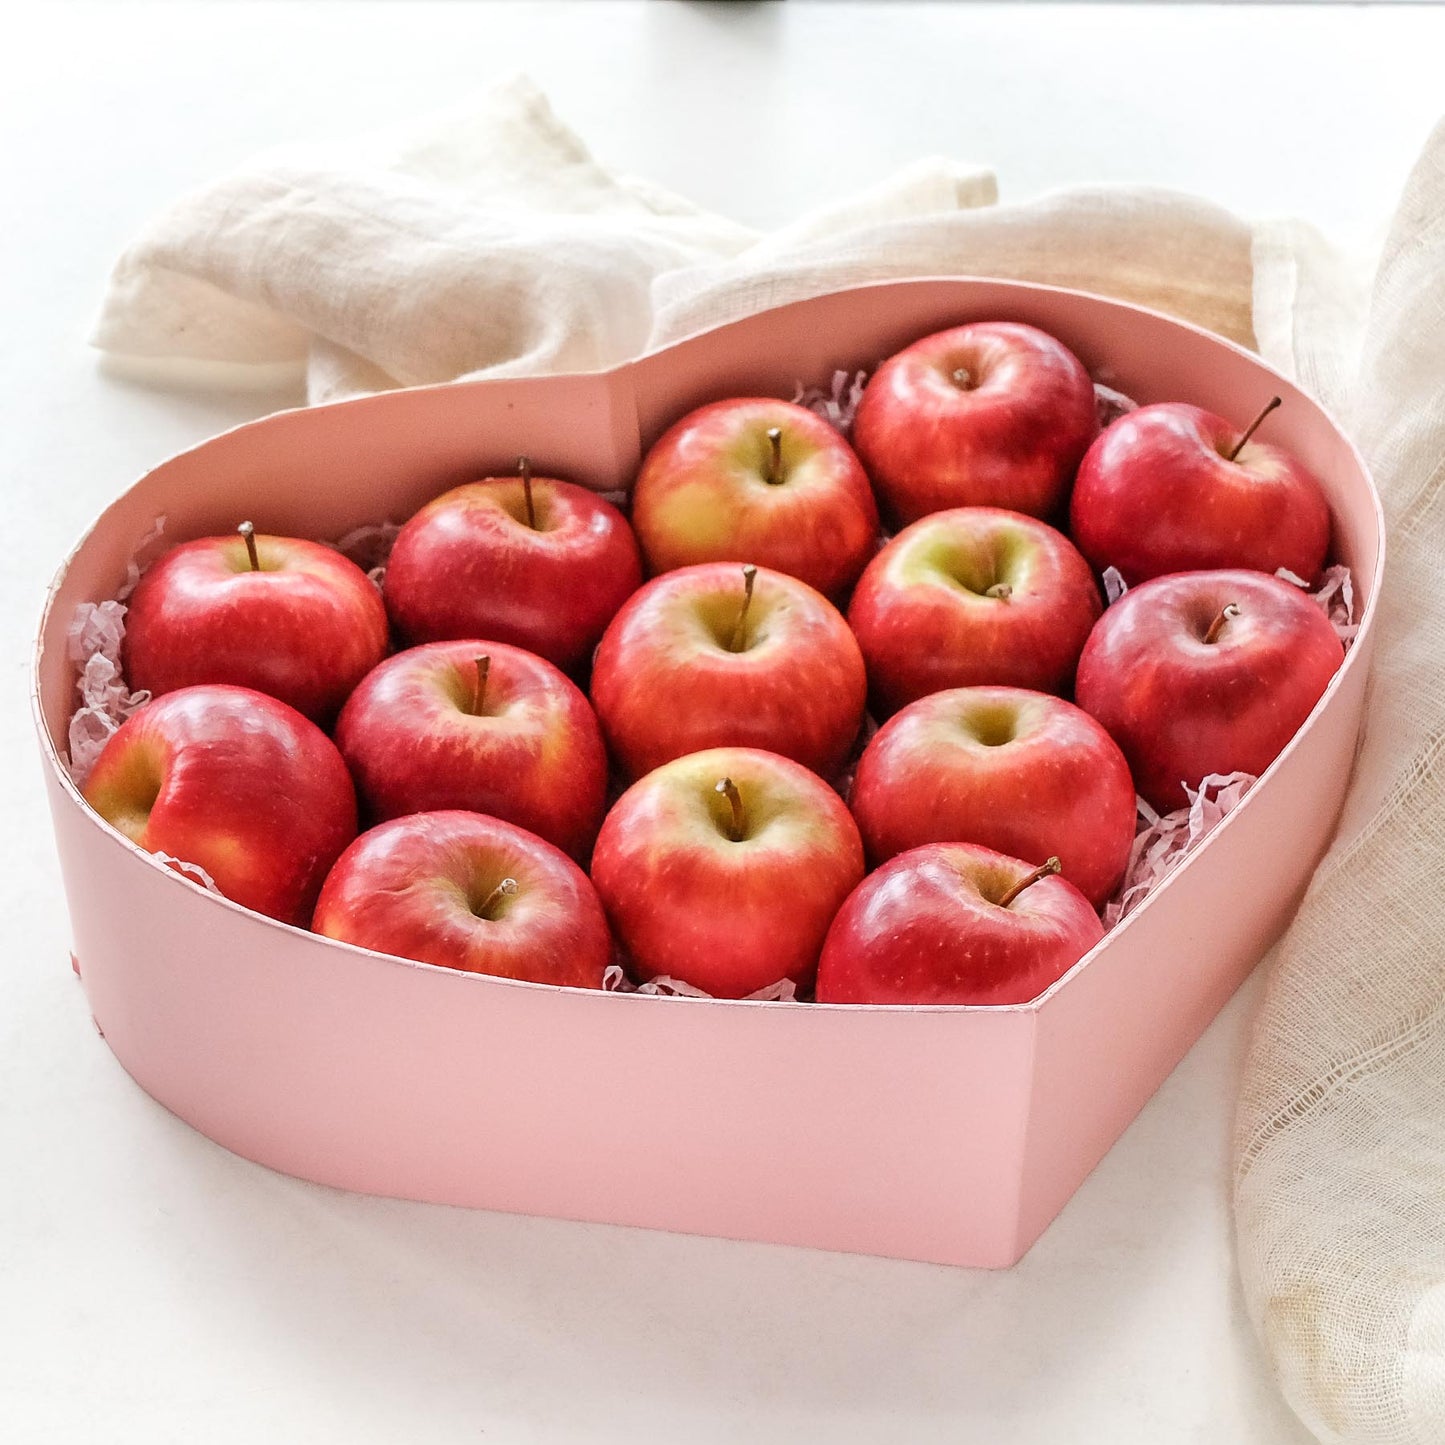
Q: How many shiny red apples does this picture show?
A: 14